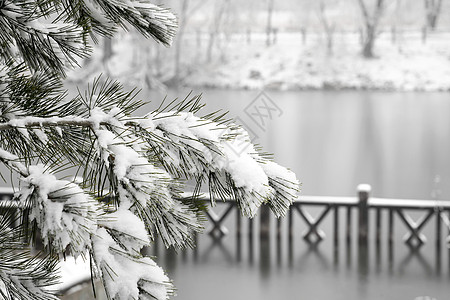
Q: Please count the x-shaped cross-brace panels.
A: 3